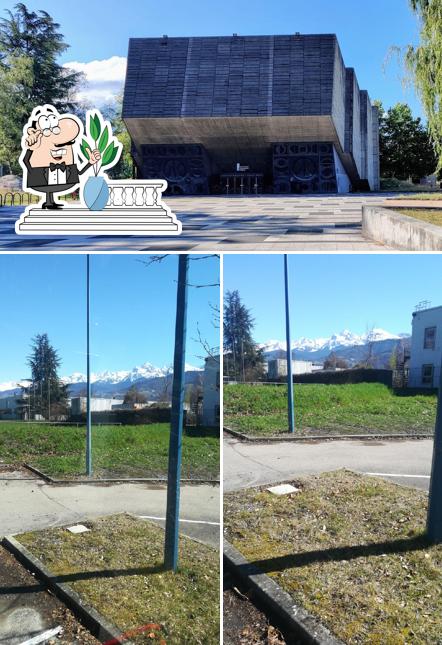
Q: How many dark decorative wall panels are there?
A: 2